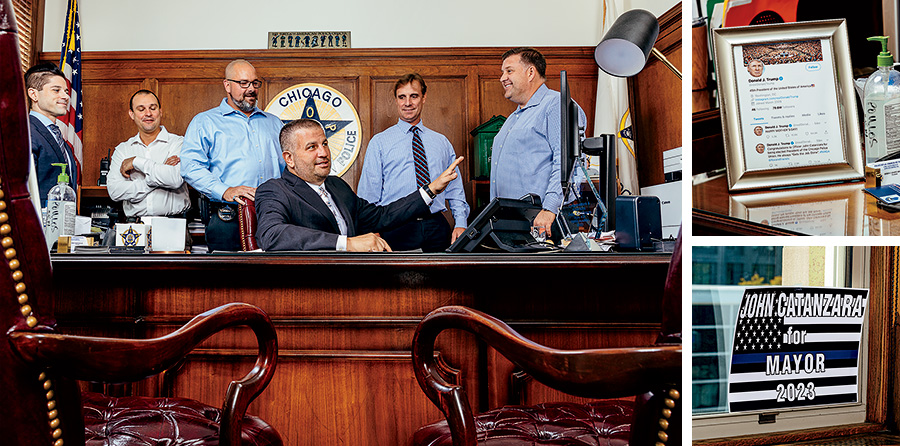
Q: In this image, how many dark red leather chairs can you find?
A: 3